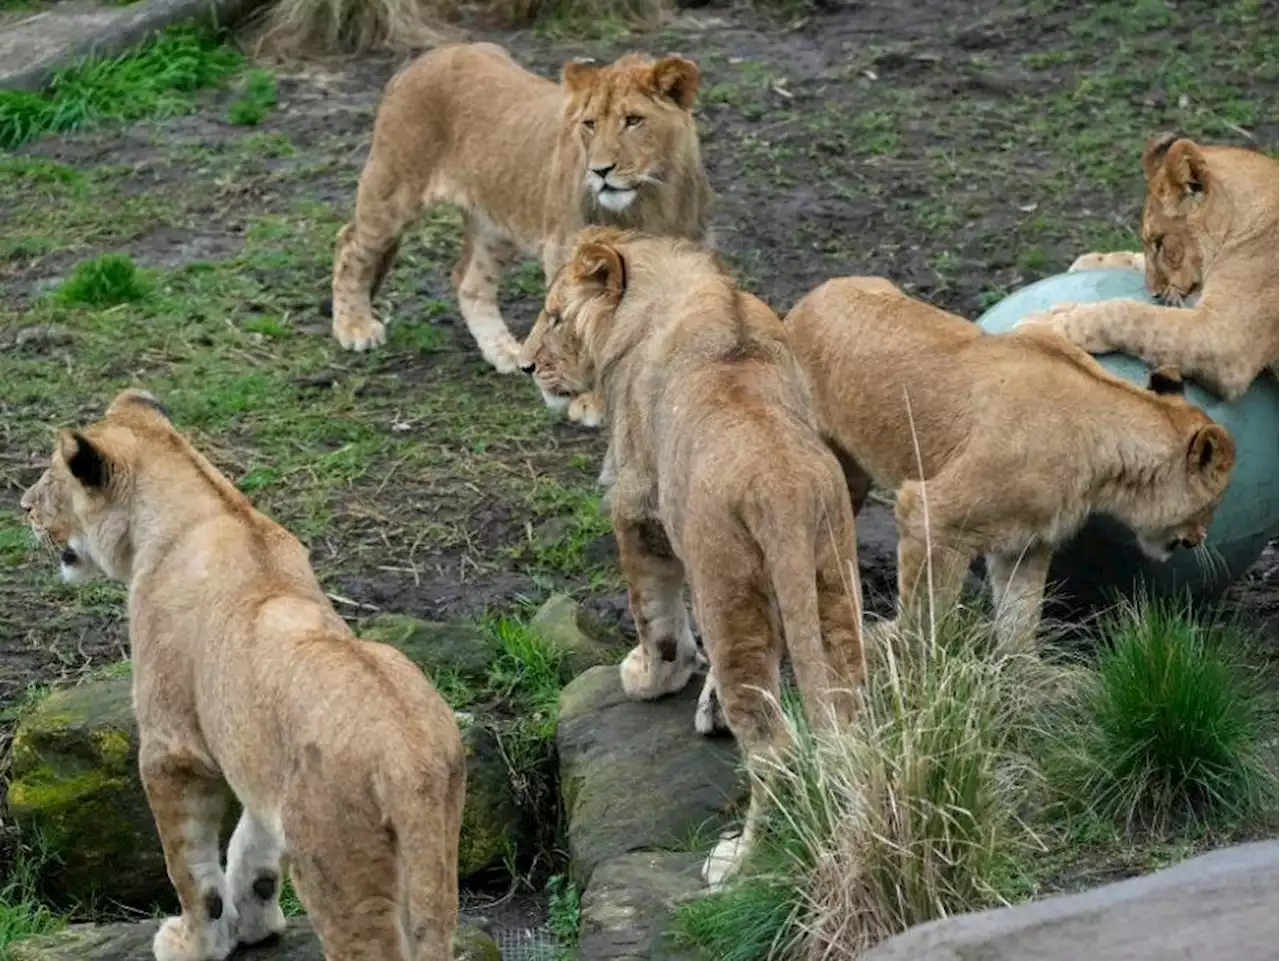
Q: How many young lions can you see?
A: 5